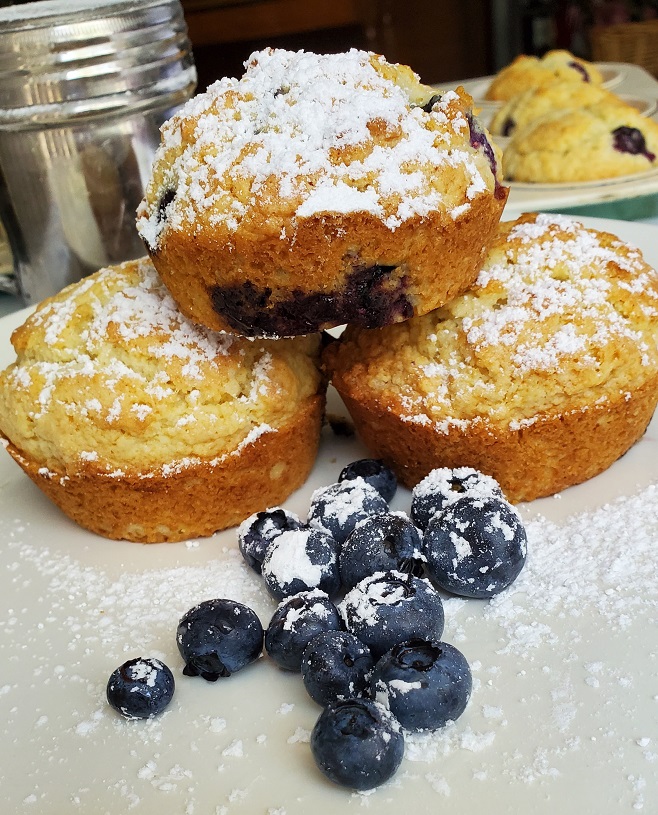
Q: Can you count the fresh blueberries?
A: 14